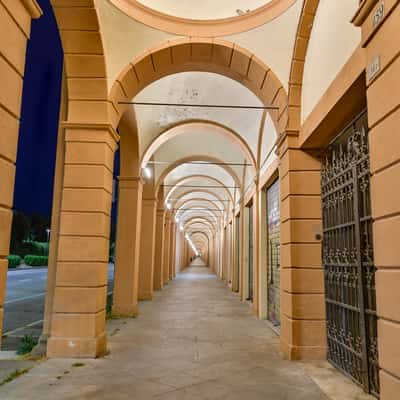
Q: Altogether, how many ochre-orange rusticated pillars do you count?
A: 4